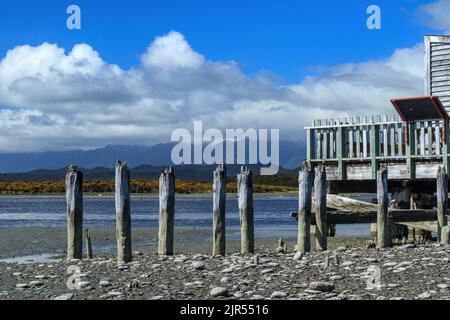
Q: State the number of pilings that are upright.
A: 9